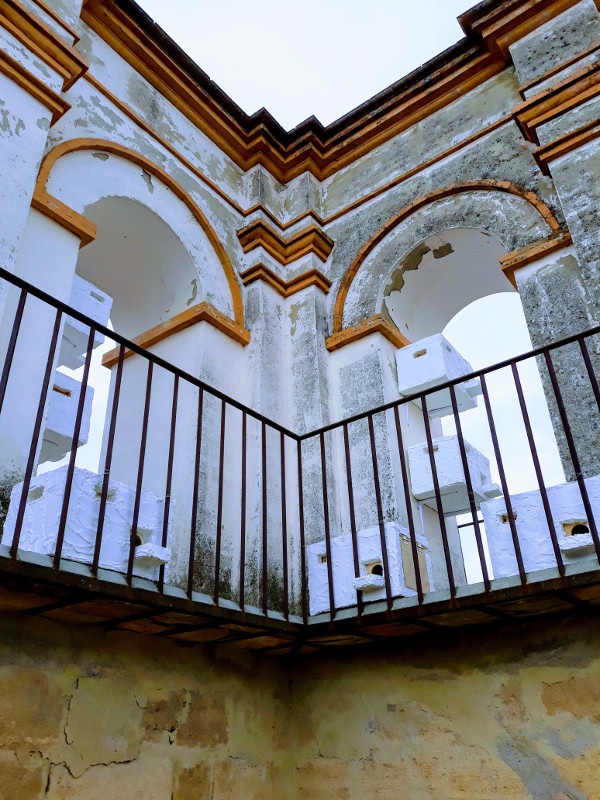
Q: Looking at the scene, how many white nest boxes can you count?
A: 7